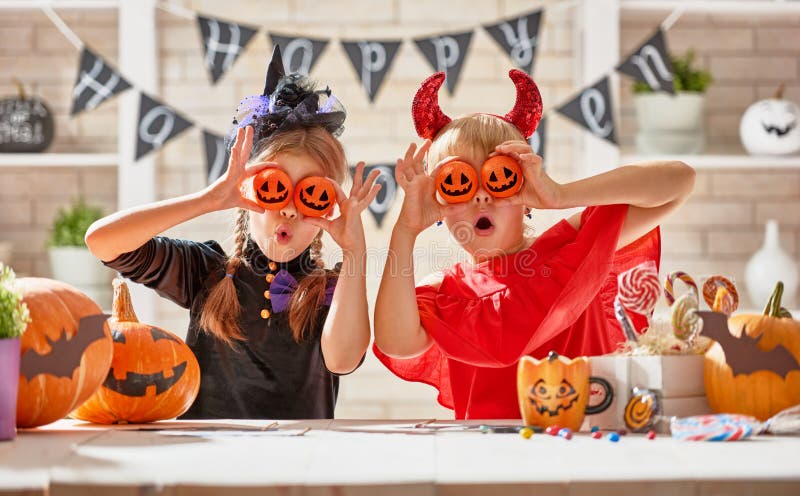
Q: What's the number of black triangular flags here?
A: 12